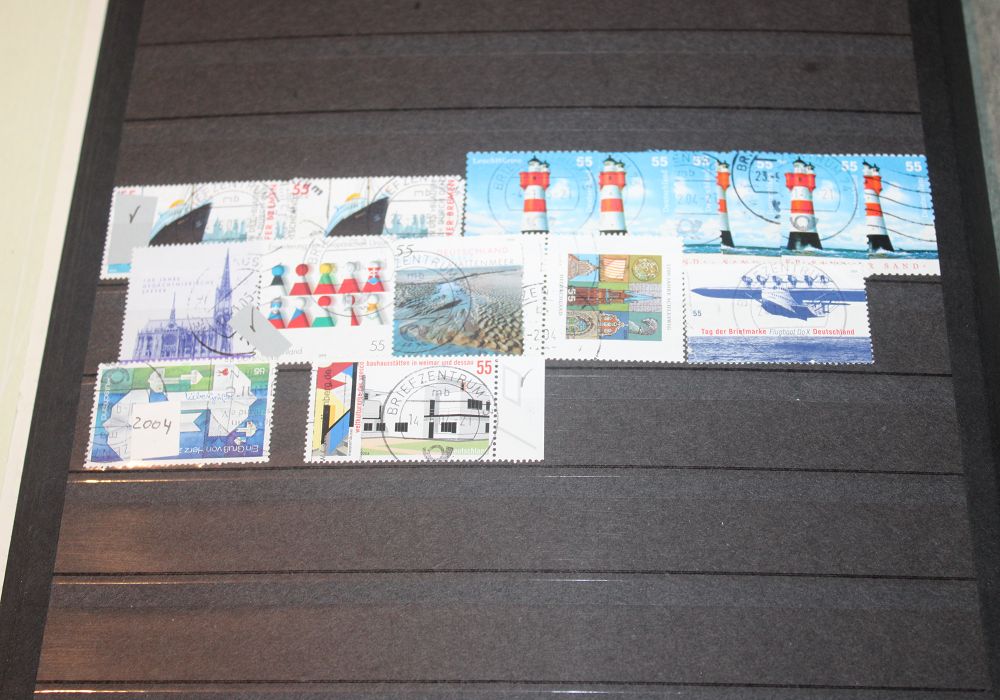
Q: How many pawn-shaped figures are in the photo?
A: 10